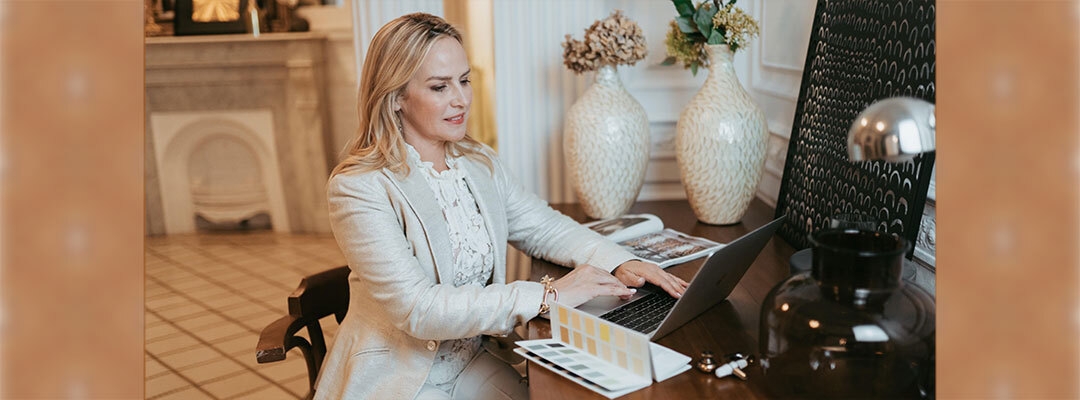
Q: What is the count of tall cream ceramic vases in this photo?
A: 2